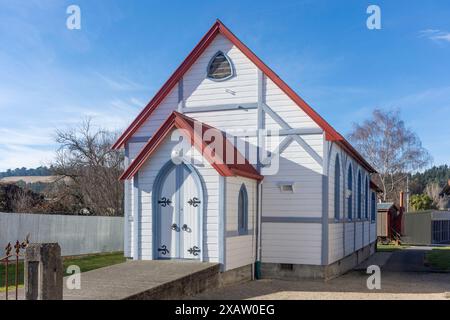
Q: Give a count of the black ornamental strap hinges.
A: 4